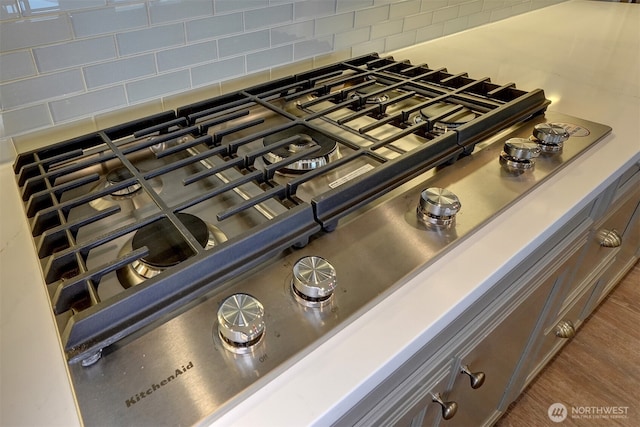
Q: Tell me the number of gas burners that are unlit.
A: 5